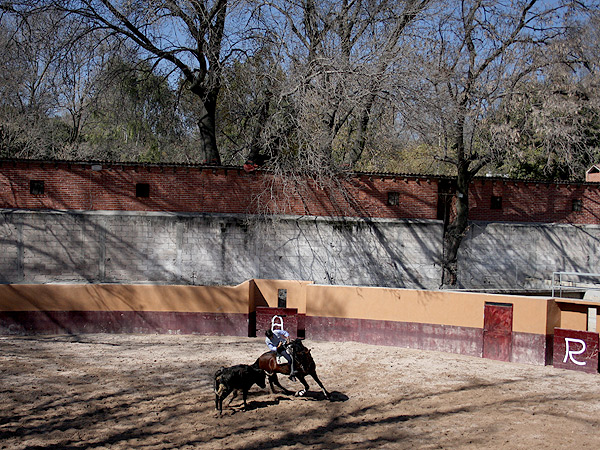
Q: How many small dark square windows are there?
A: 5